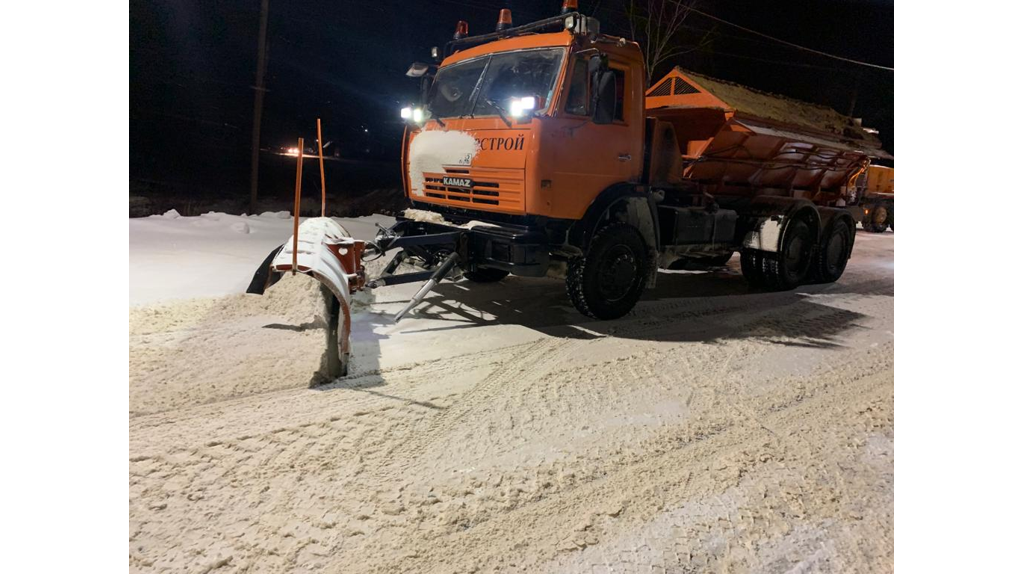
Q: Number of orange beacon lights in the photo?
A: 3